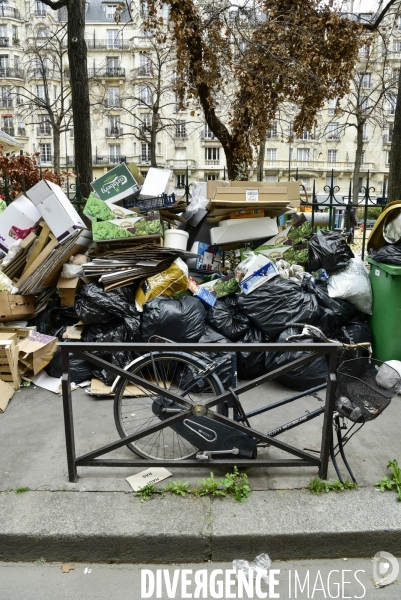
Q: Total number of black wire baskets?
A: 1